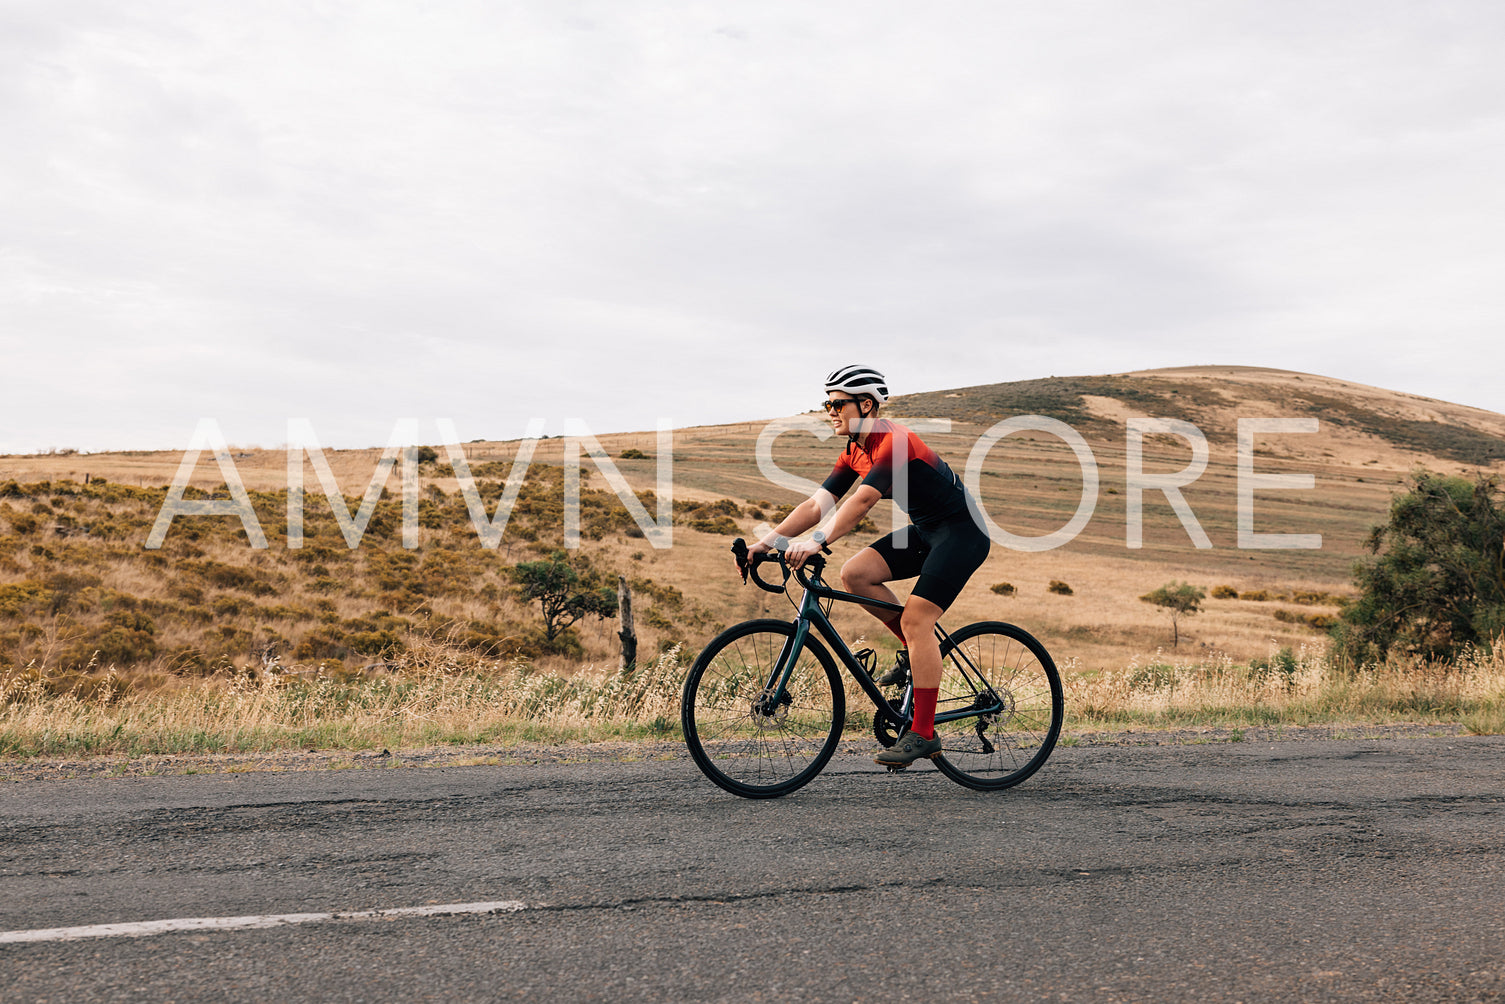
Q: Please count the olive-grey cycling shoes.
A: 2